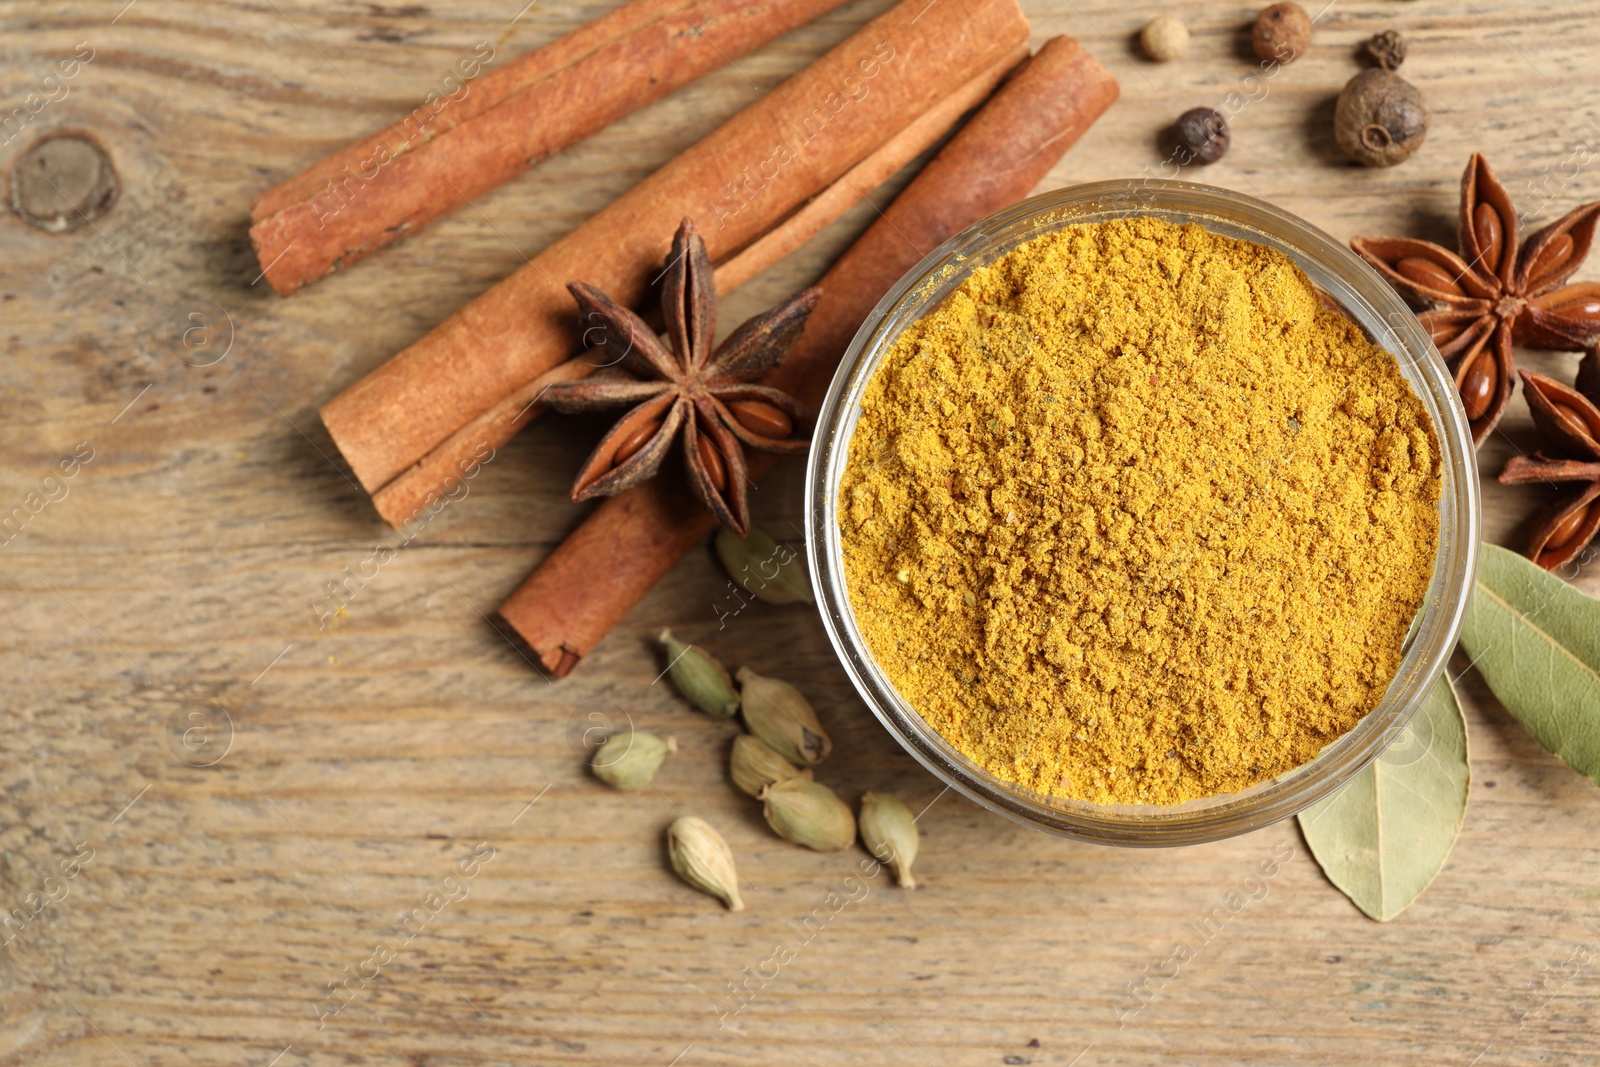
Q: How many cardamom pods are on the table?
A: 8